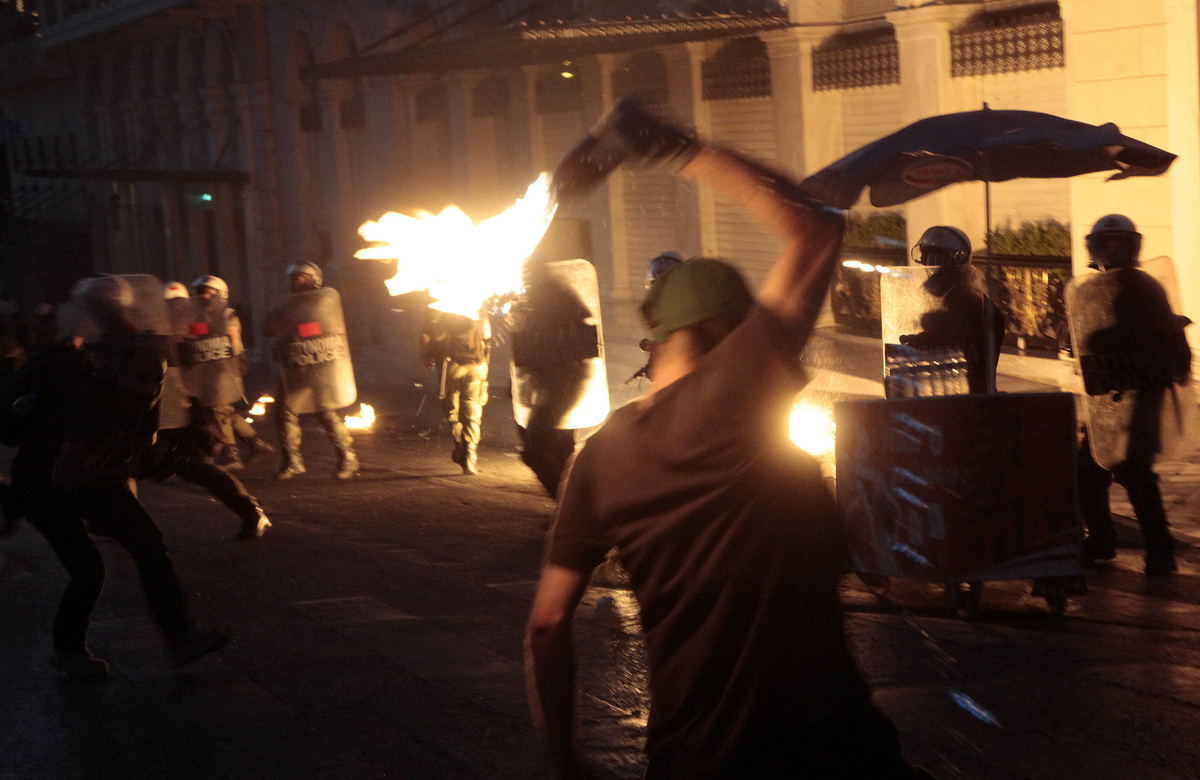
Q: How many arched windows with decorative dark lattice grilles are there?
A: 3